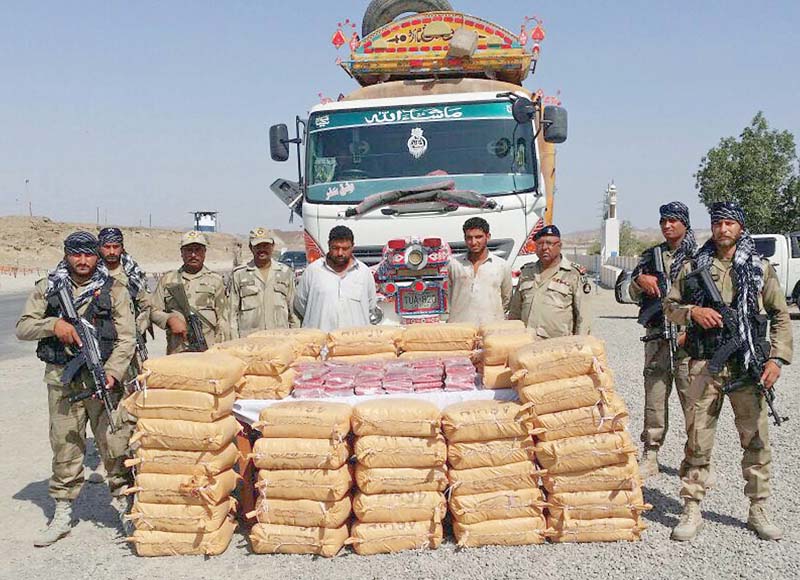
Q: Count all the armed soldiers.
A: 5